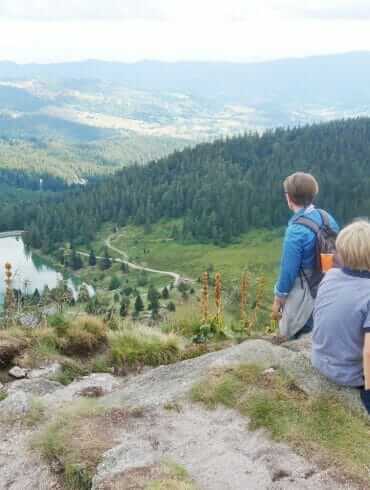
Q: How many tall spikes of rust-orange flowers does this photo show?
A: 5